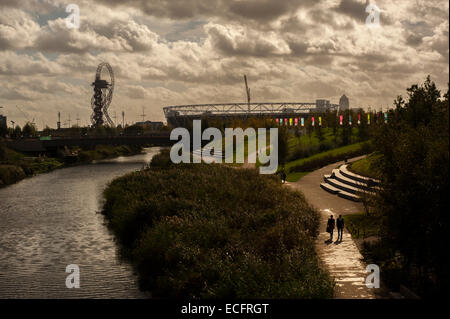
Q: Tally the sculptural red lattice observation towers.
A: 1